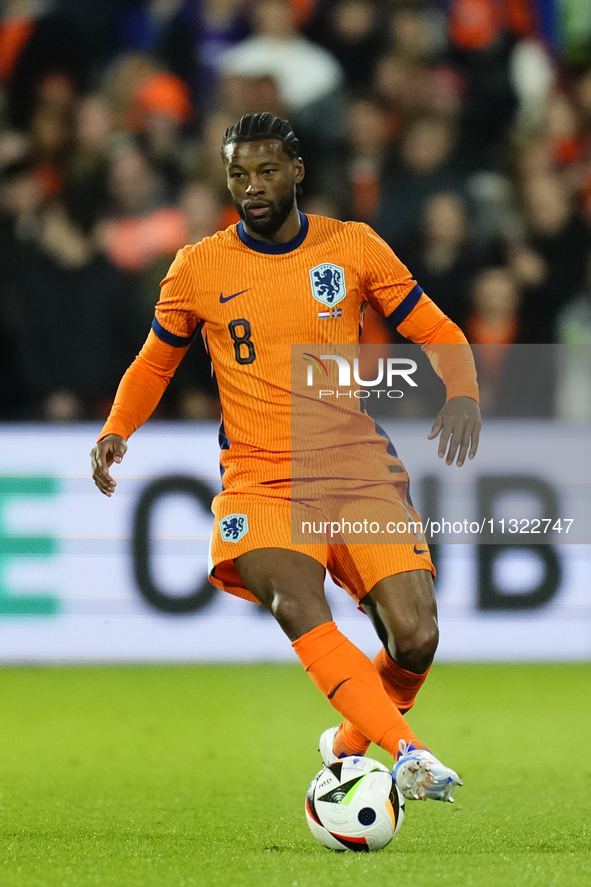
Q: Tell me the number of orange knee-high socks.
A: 2